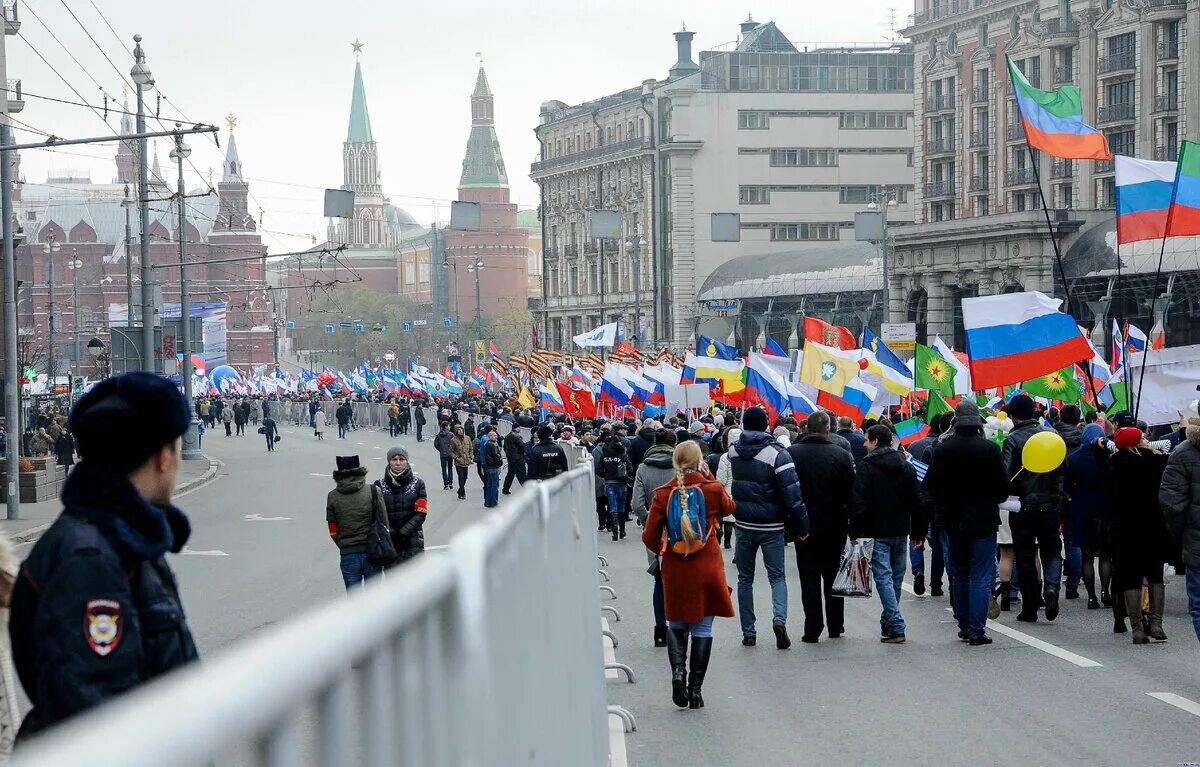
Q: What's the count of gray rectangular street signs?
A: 5